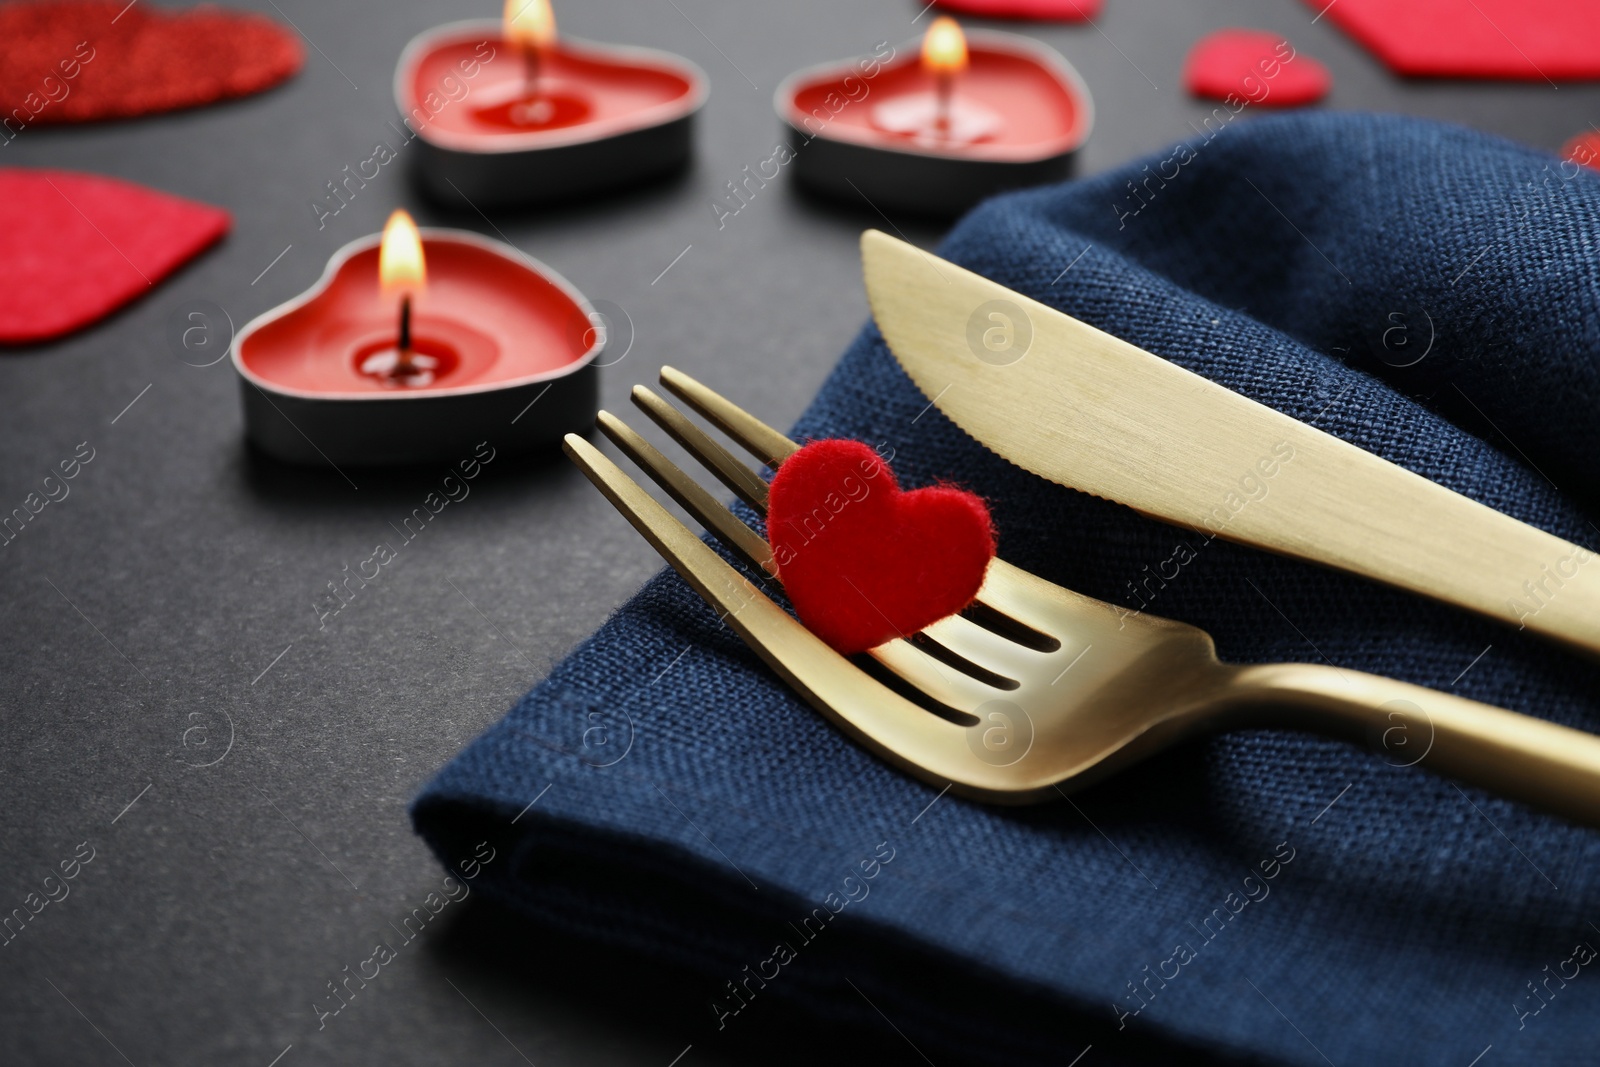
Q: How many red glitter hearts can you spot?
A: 1